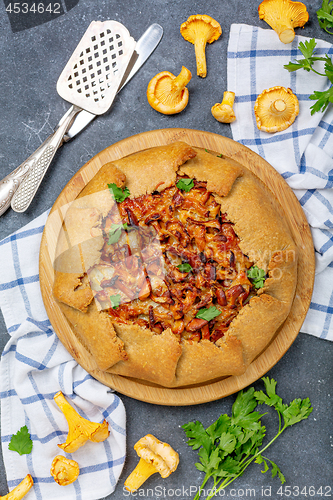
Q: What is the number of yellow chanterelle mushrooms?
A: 9